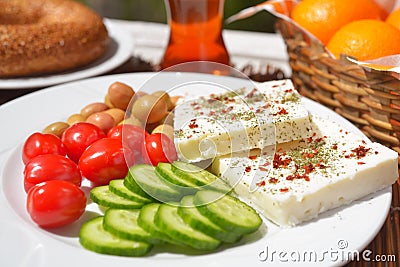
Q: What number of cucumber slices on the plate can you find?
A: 12